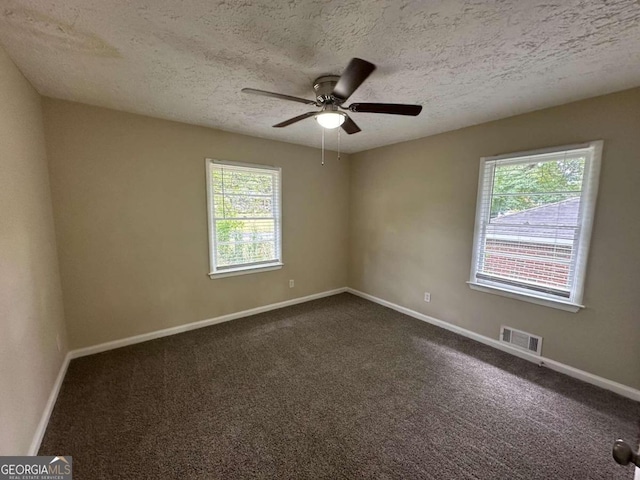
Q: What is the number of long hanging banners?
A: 0